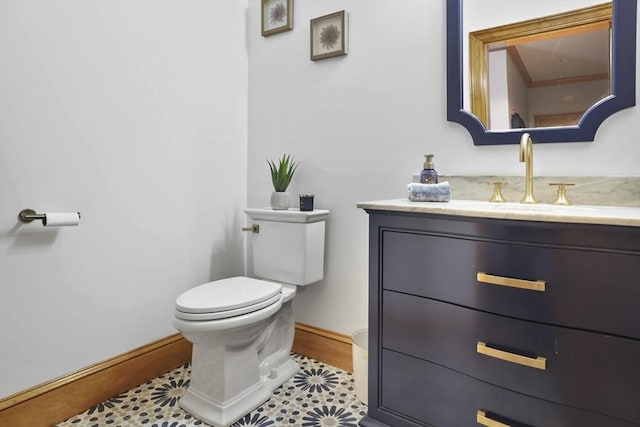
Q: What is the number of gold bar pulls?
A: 3